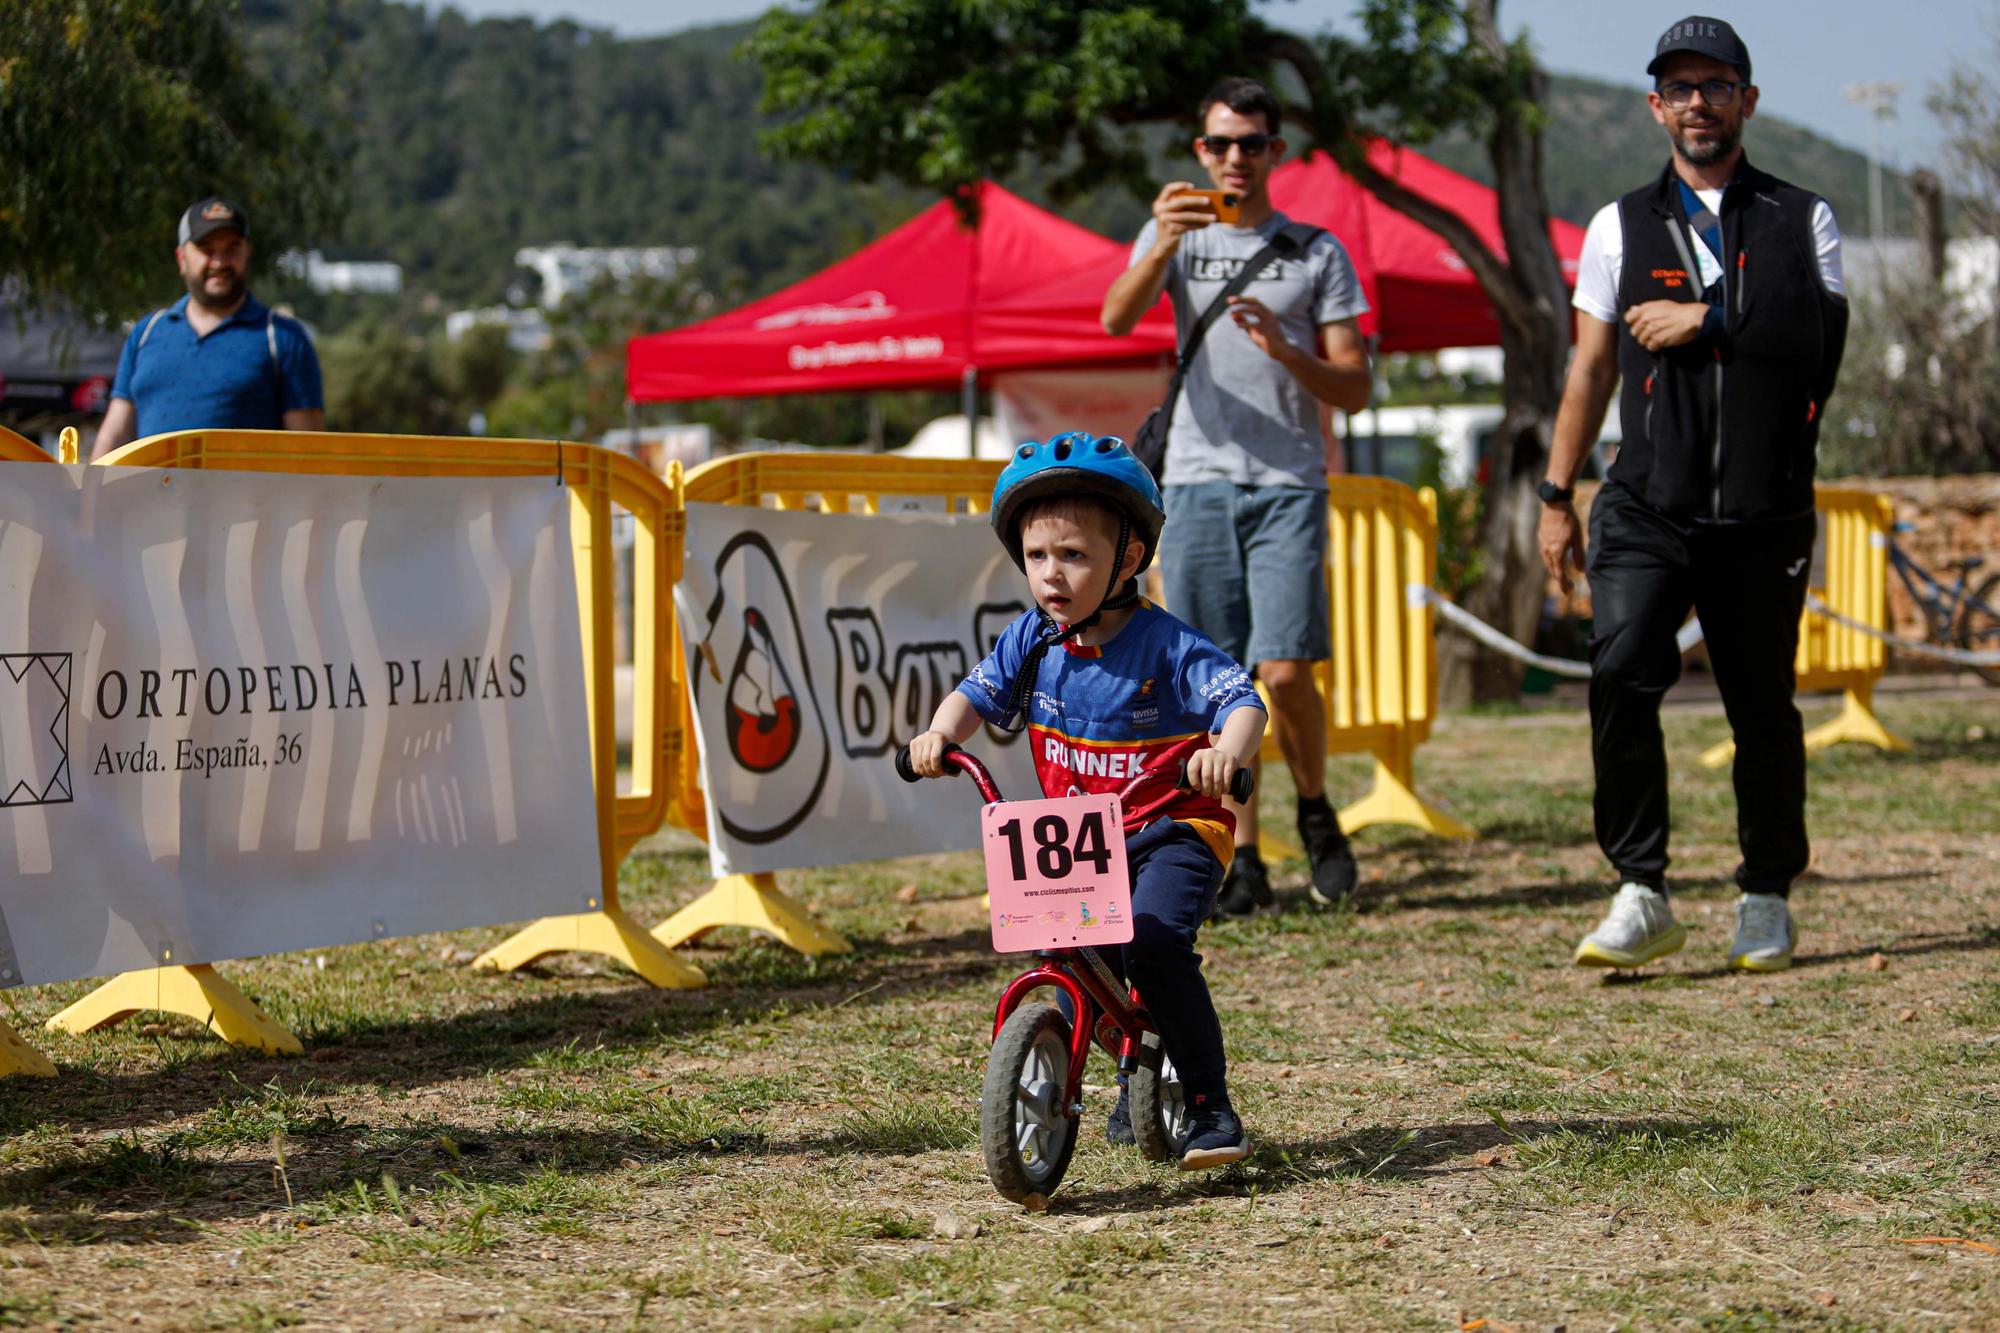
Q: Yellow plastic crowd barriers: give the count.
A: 5